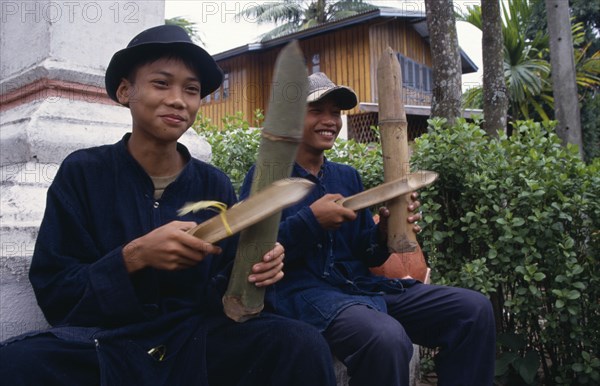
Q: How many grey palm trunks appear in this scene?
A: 3